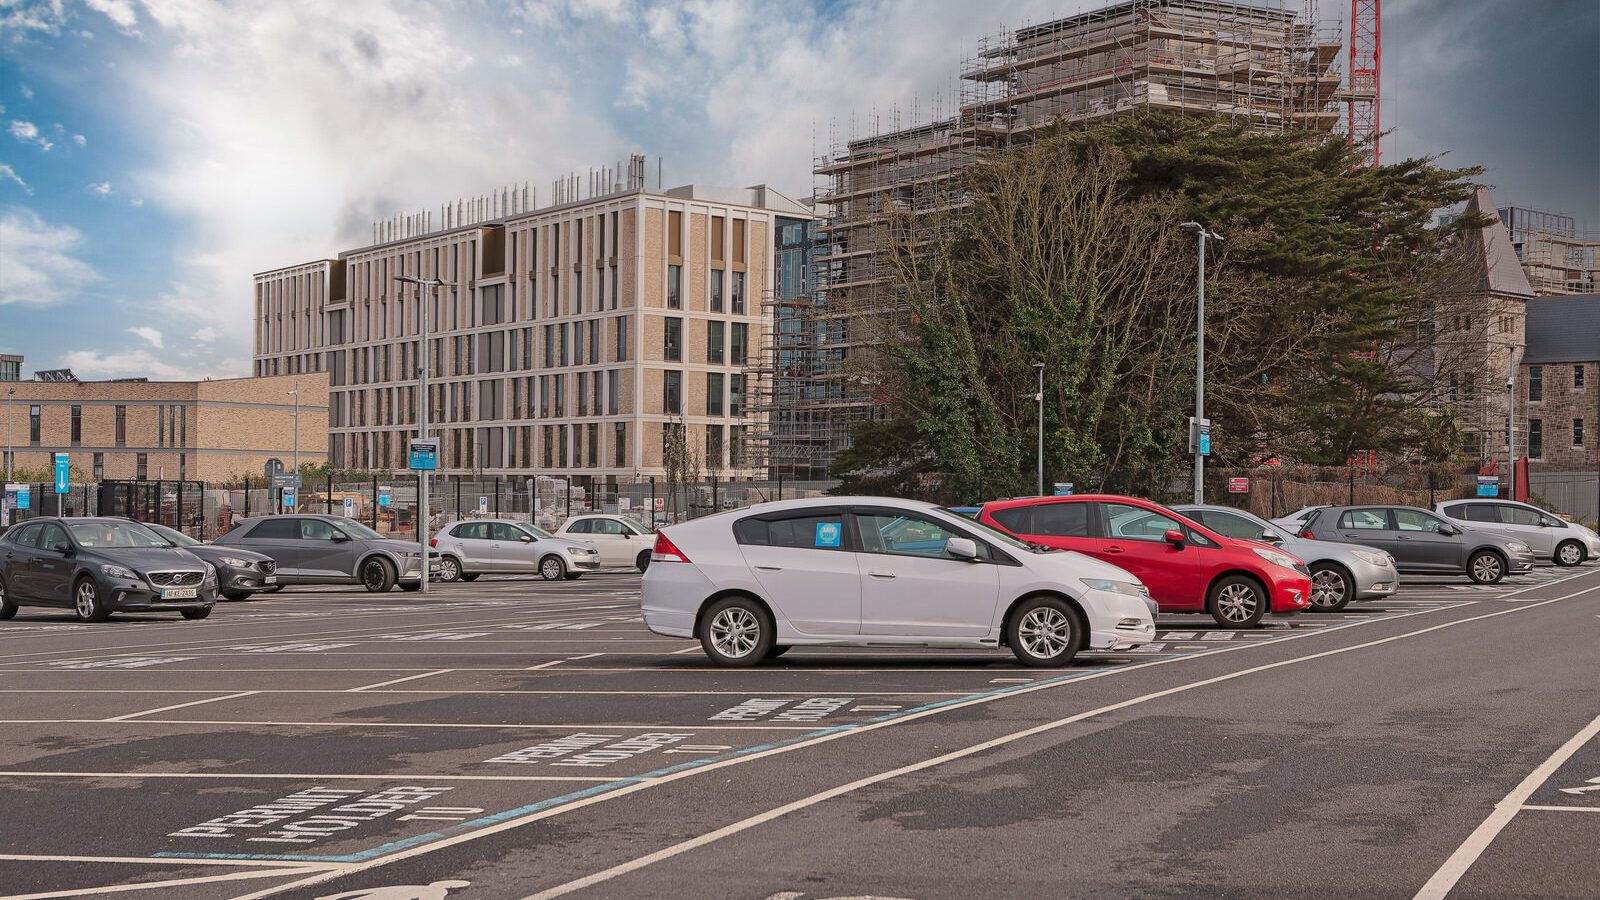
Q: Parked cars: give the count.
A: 12